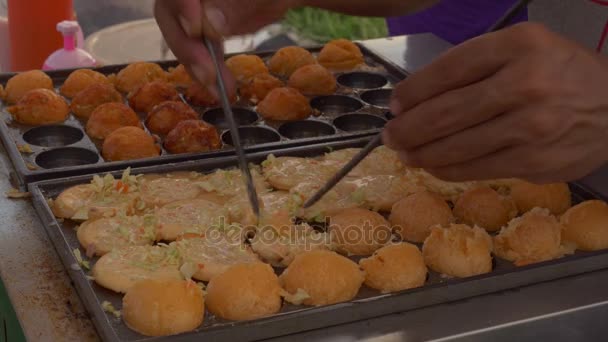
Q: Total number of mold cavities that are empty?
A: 9